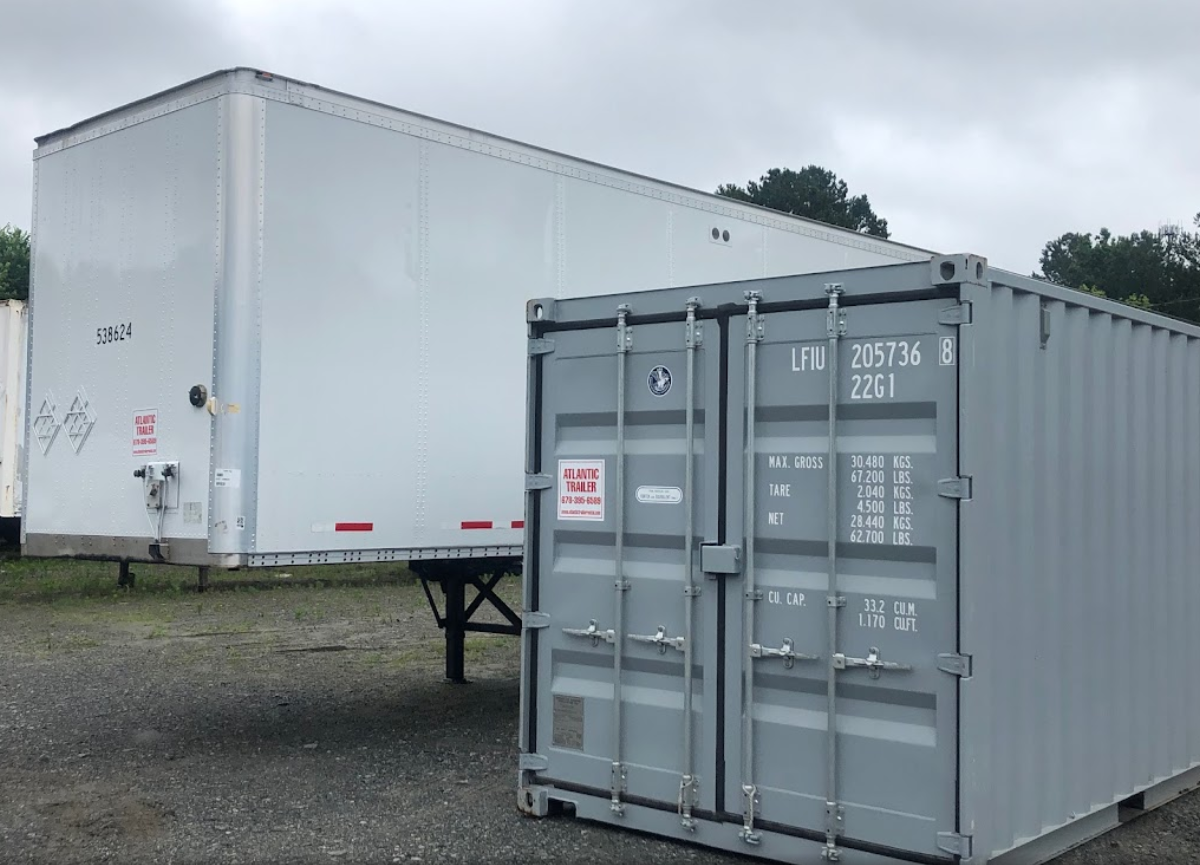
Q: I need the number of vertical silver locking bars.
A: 4